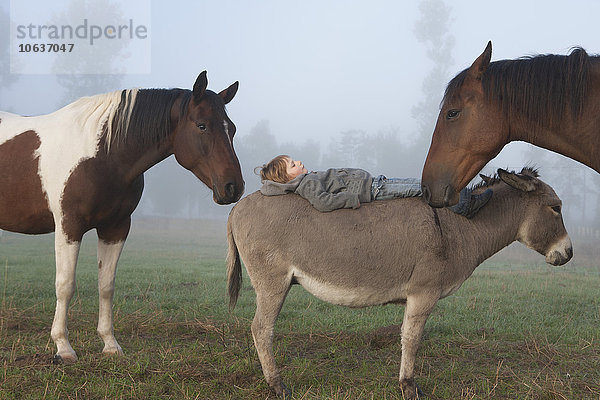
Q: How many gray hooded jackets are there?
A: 1